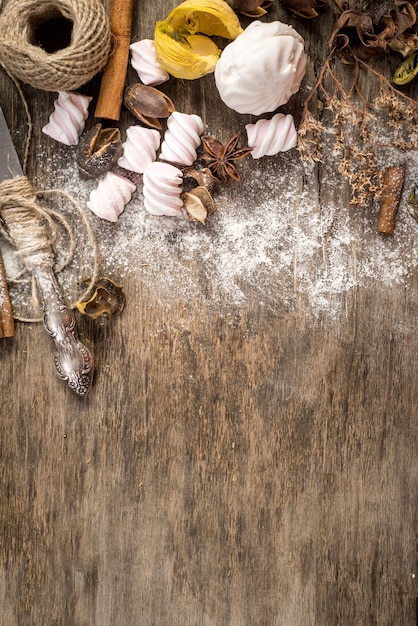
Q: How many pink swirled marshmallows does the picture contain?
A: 7